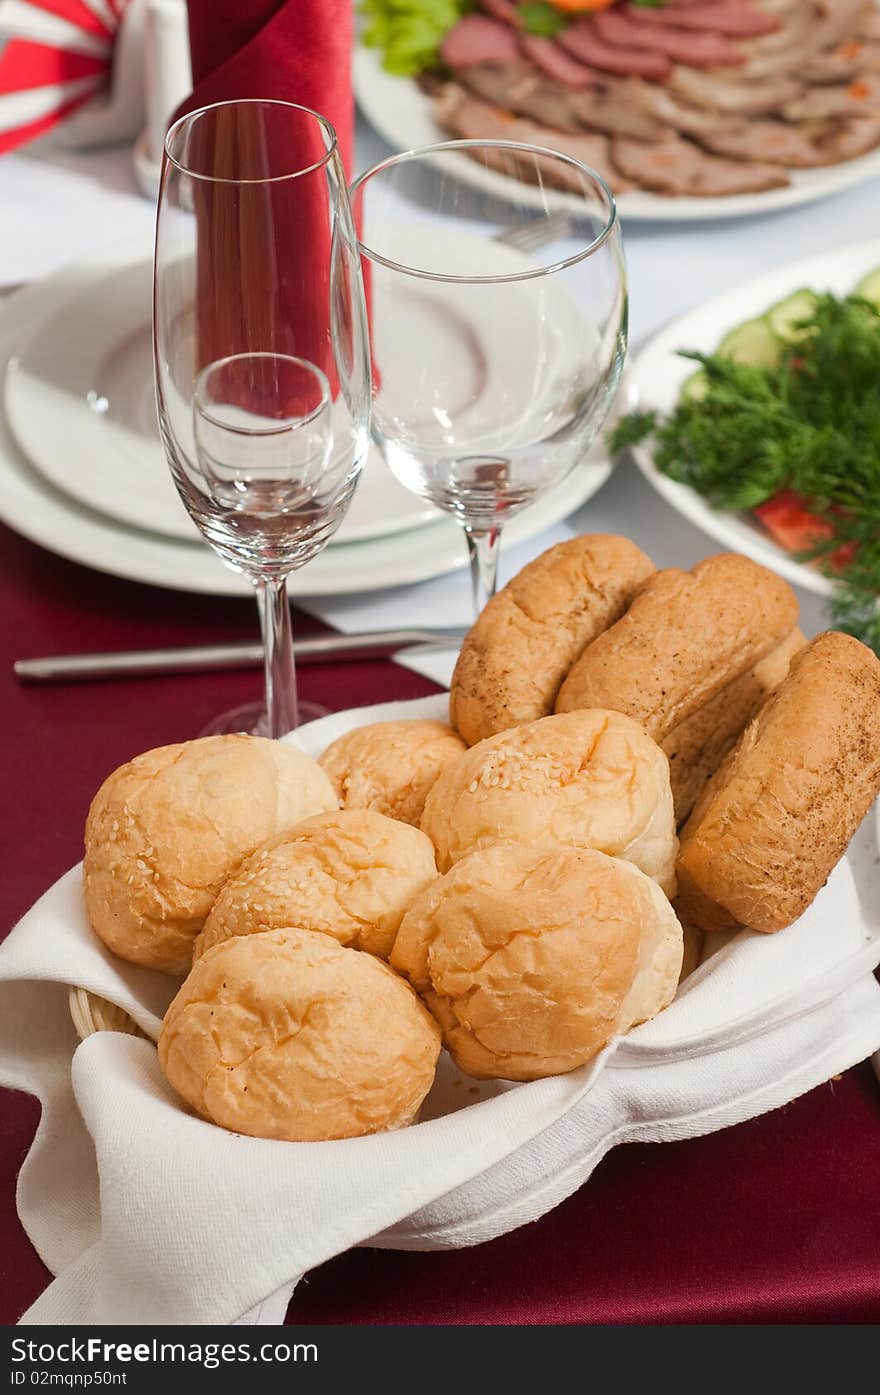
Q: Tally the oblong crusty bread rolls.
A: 4